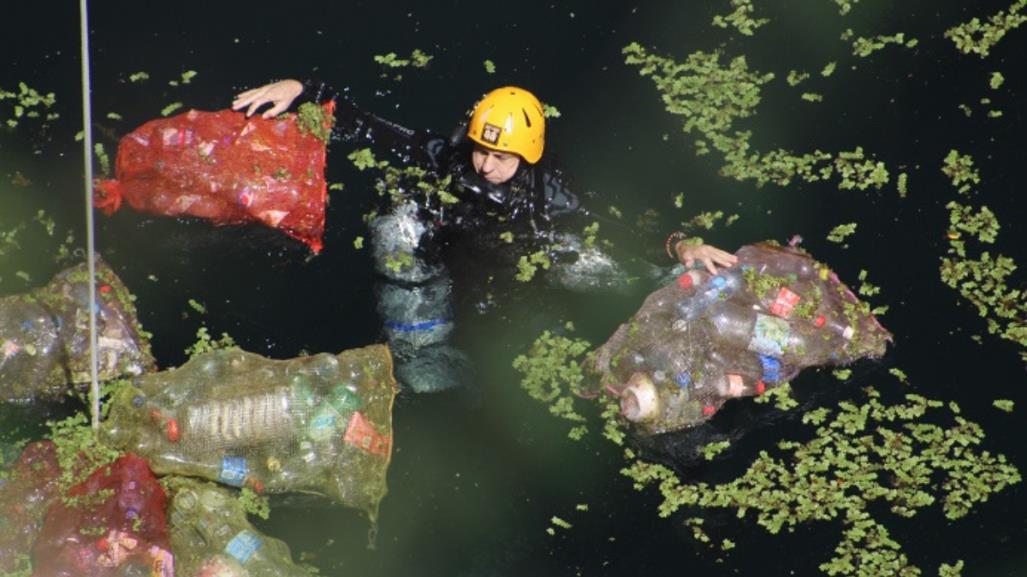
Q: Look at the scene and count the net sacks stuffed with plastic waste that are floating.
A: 7